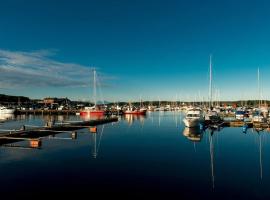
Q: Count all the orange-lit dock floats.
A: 2